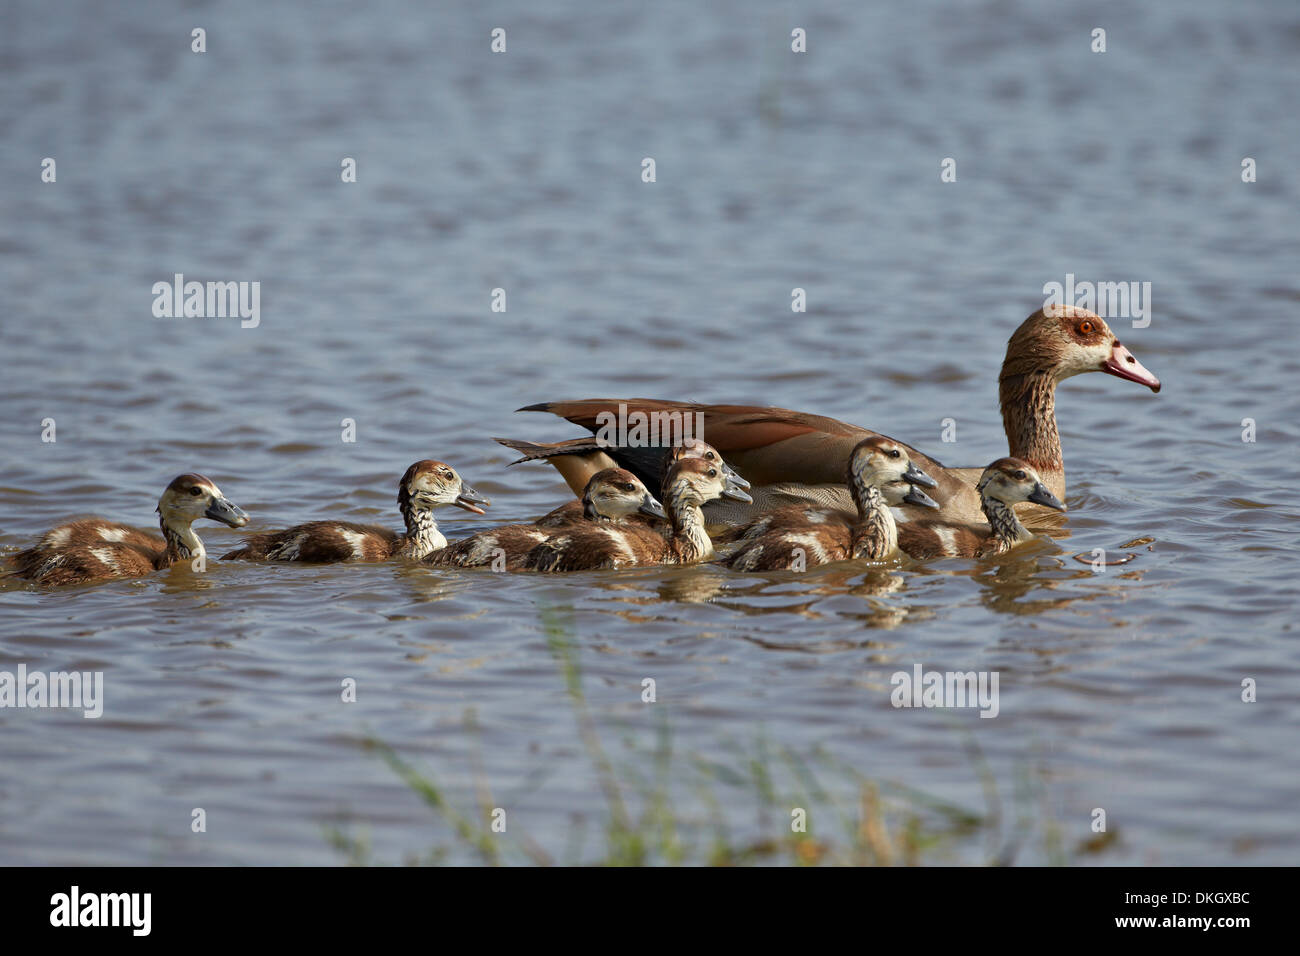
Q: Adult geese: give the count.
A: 1